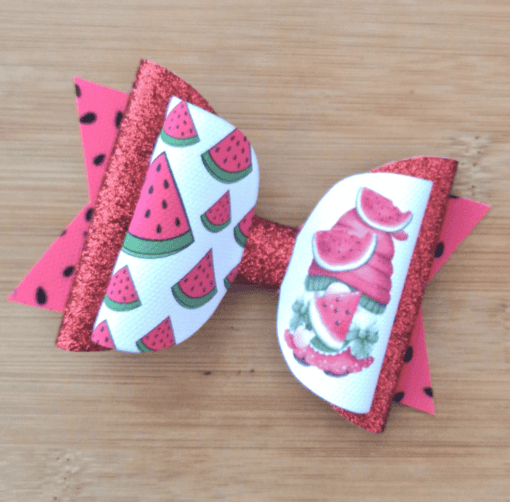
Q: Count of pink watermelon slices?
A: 13